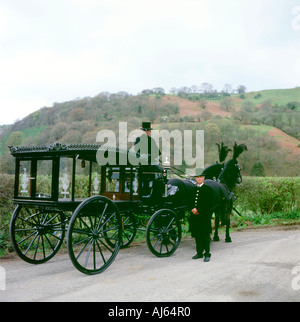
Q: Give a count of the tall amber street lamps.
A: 0